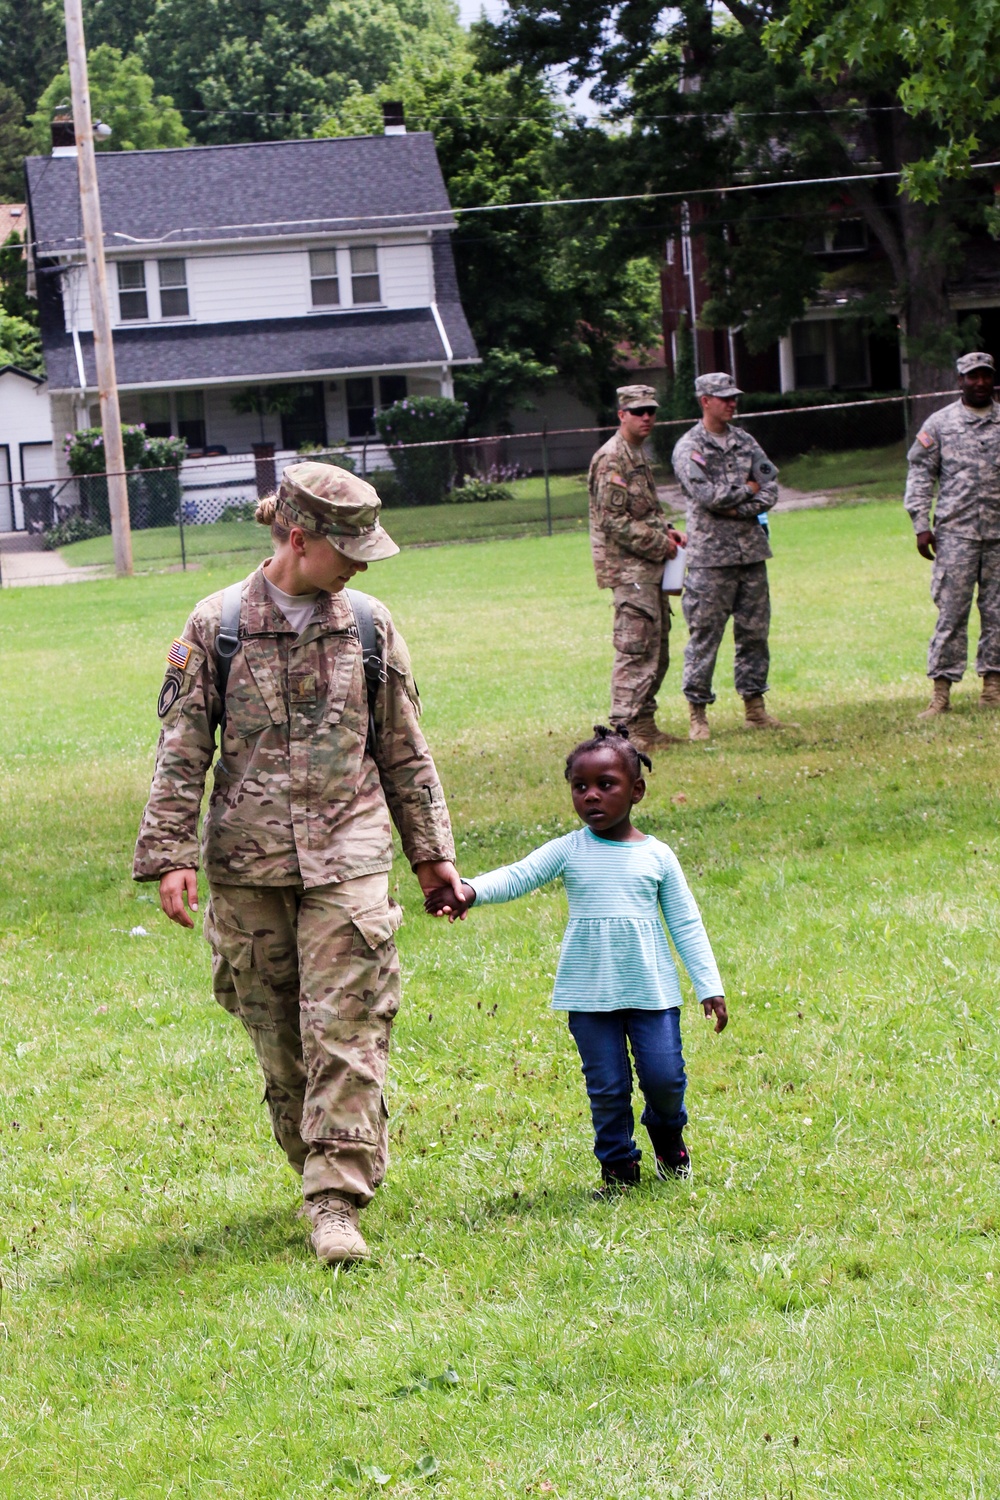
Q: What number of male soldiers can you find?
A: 3